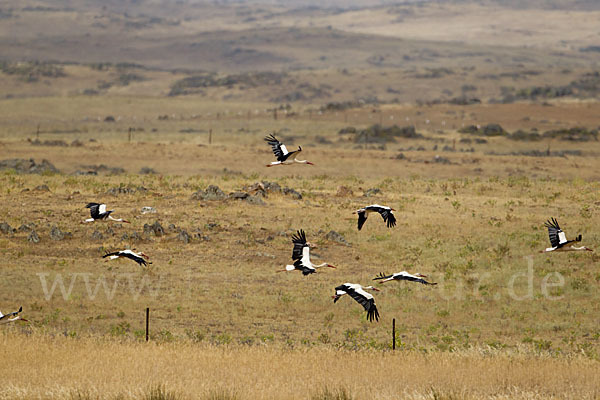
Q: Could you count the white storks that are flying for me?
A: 9